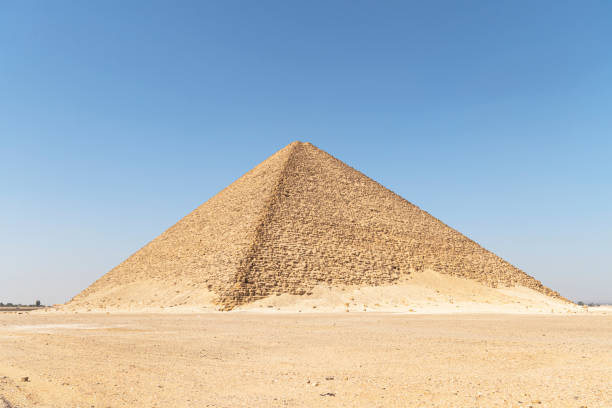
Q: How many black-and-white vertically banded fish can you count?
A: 0